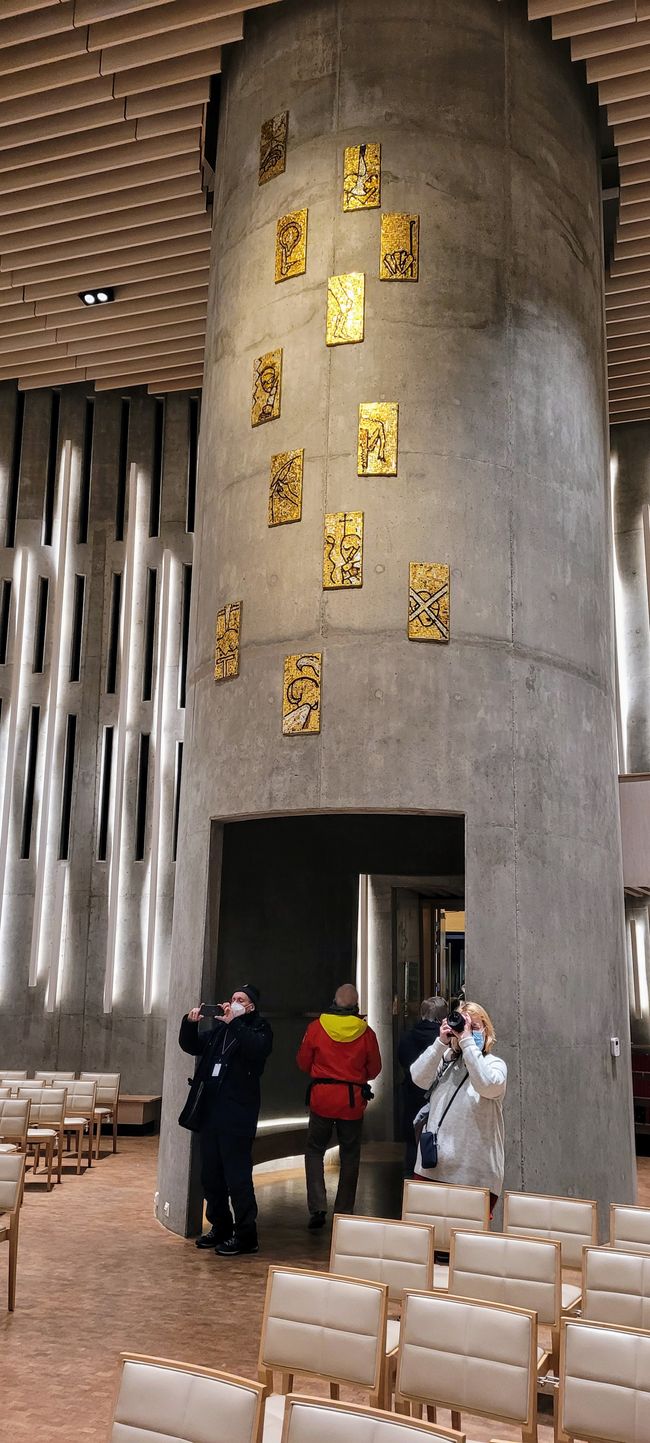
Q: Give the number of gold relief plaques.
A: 12